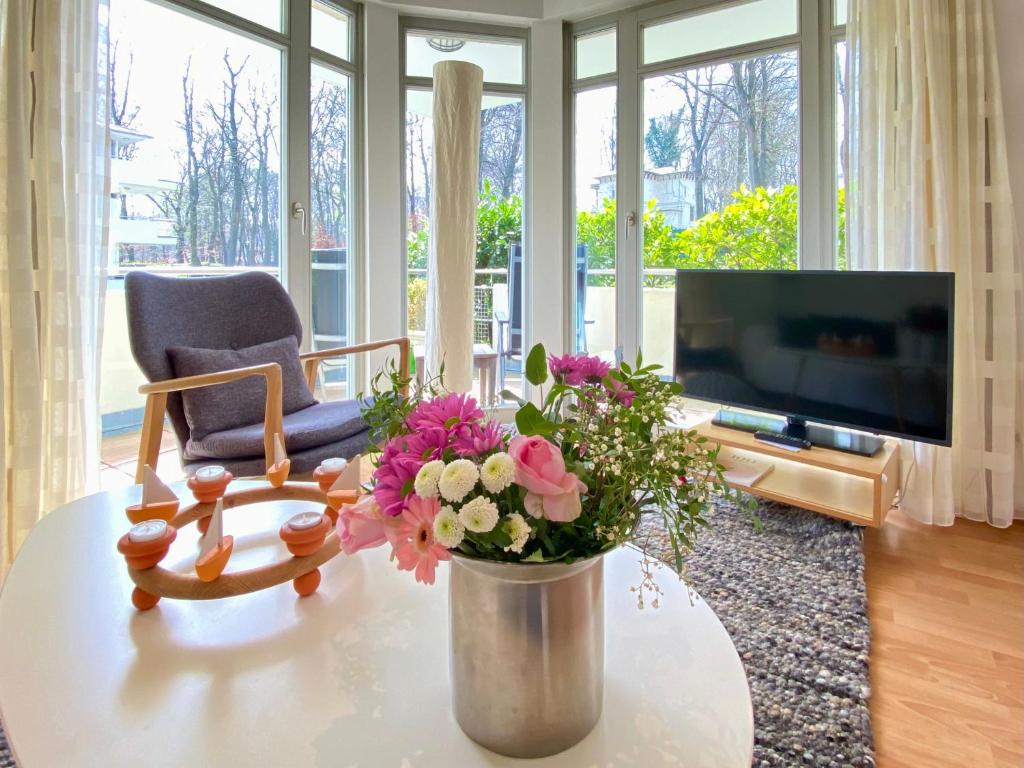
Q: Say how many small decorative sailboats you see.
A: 4